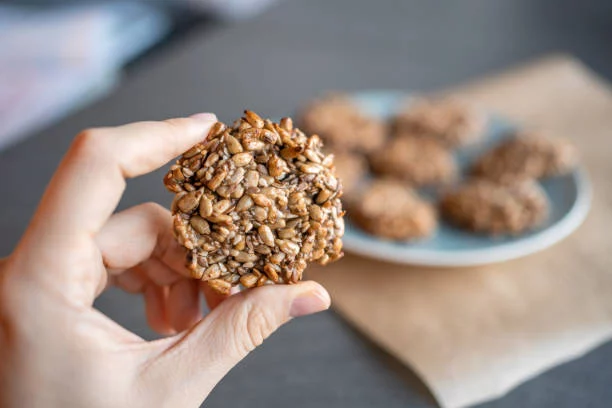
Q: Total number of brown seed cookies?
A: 8